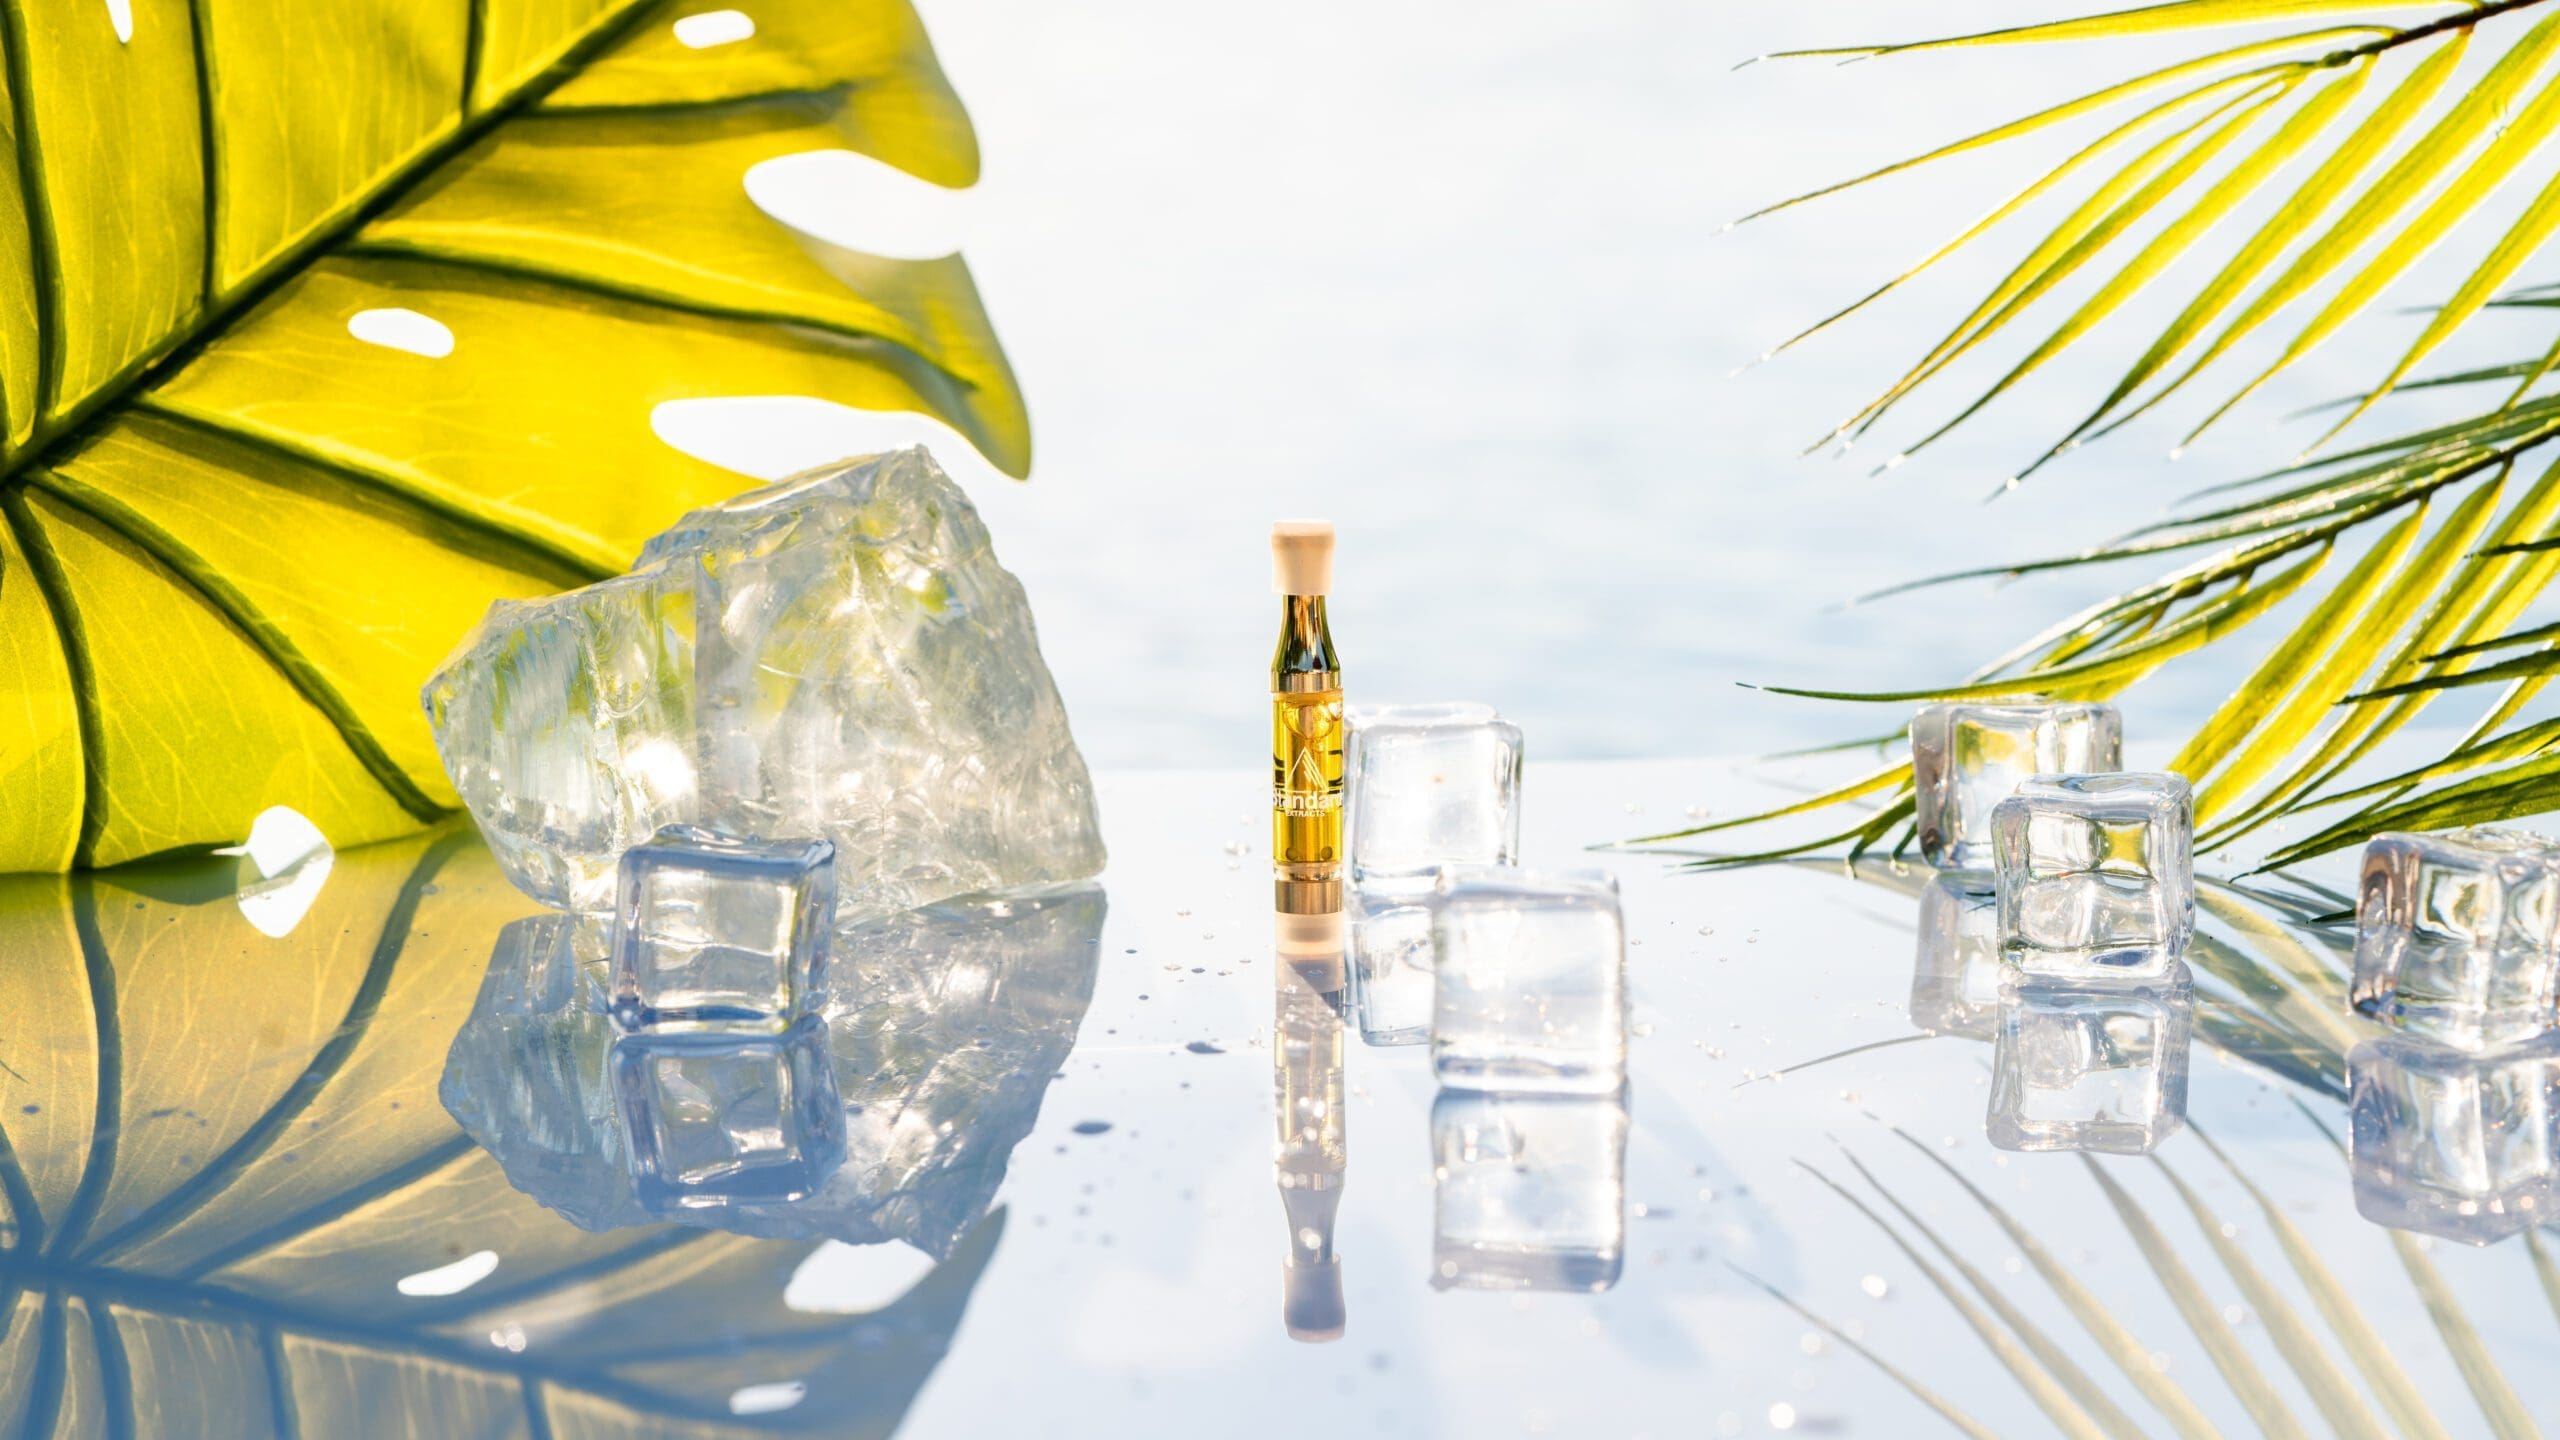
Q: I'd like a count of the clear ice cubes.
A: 6